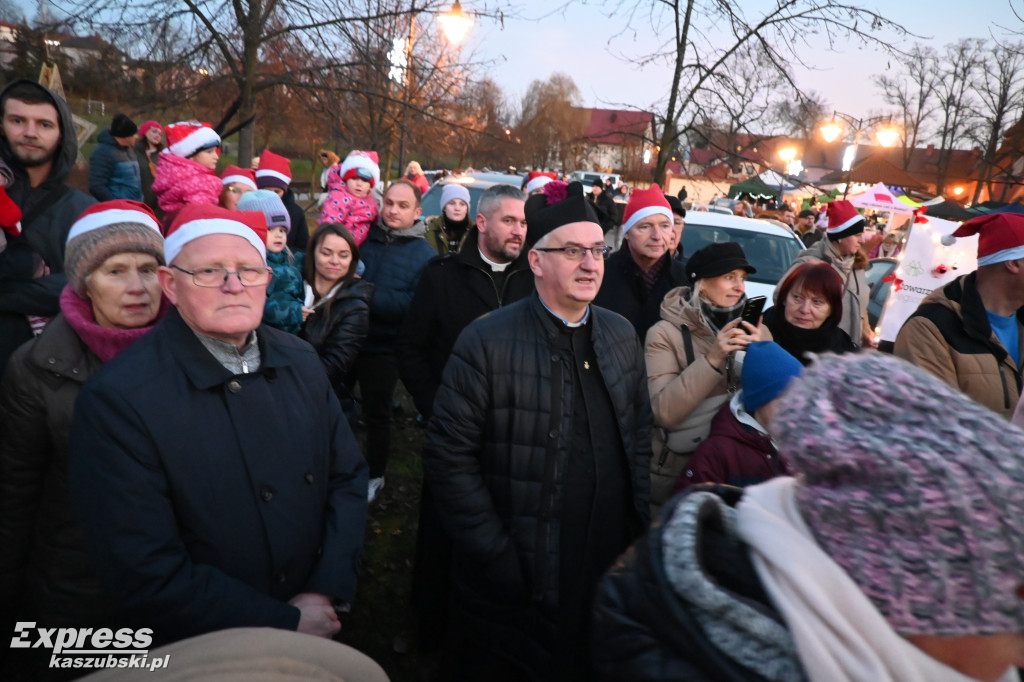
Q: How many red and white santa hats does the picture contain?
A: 10